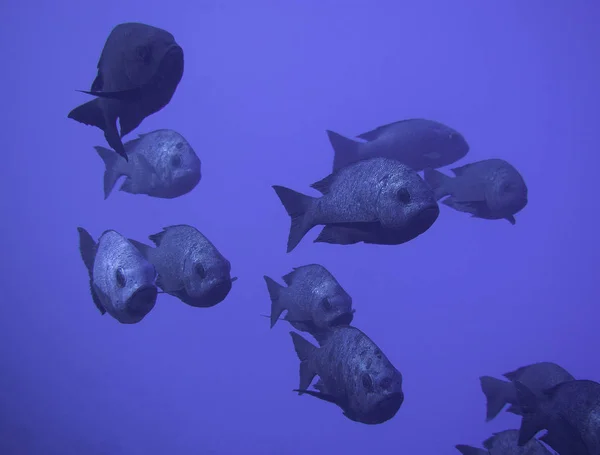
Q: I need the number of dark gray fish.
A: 12